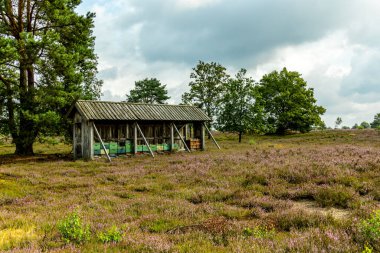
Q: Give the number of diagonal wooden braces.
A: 4